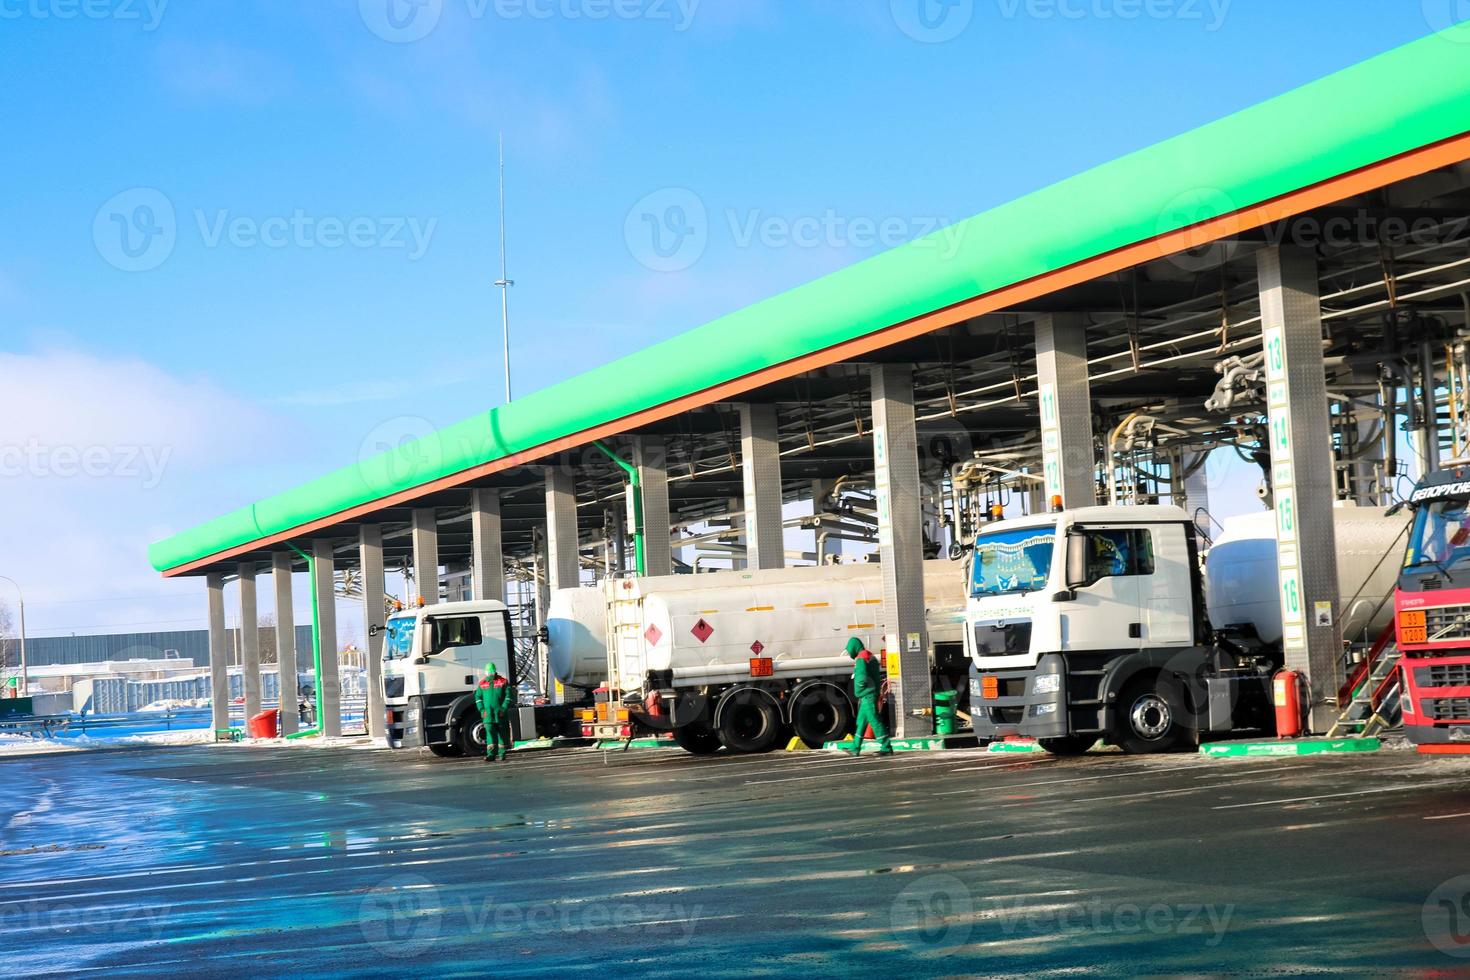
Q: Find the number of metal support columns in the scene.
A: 13